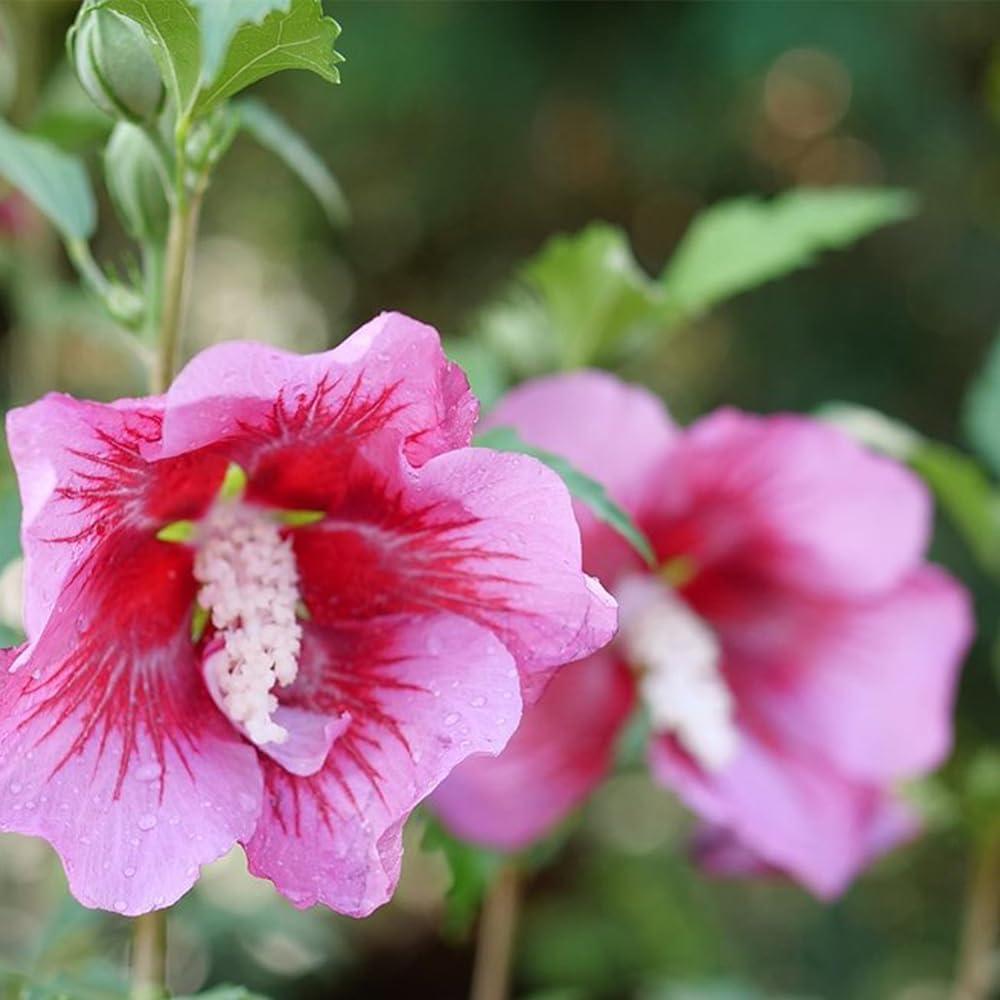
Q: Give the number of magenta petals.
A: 10